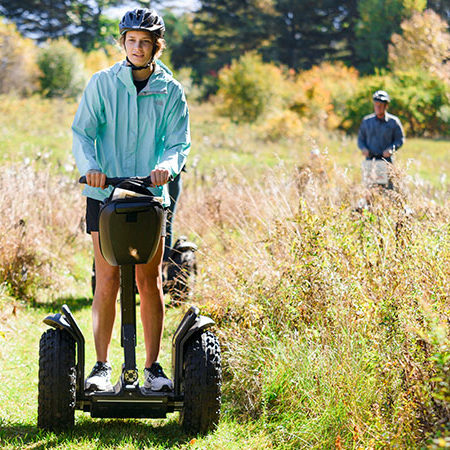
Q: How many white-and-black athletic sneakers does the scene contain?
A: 2